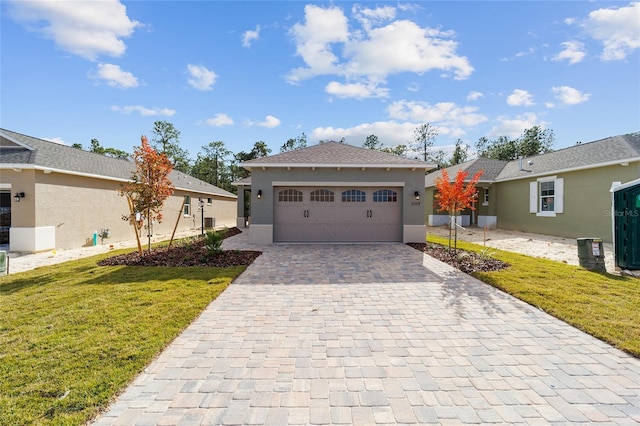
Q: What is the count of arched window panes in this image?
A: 4